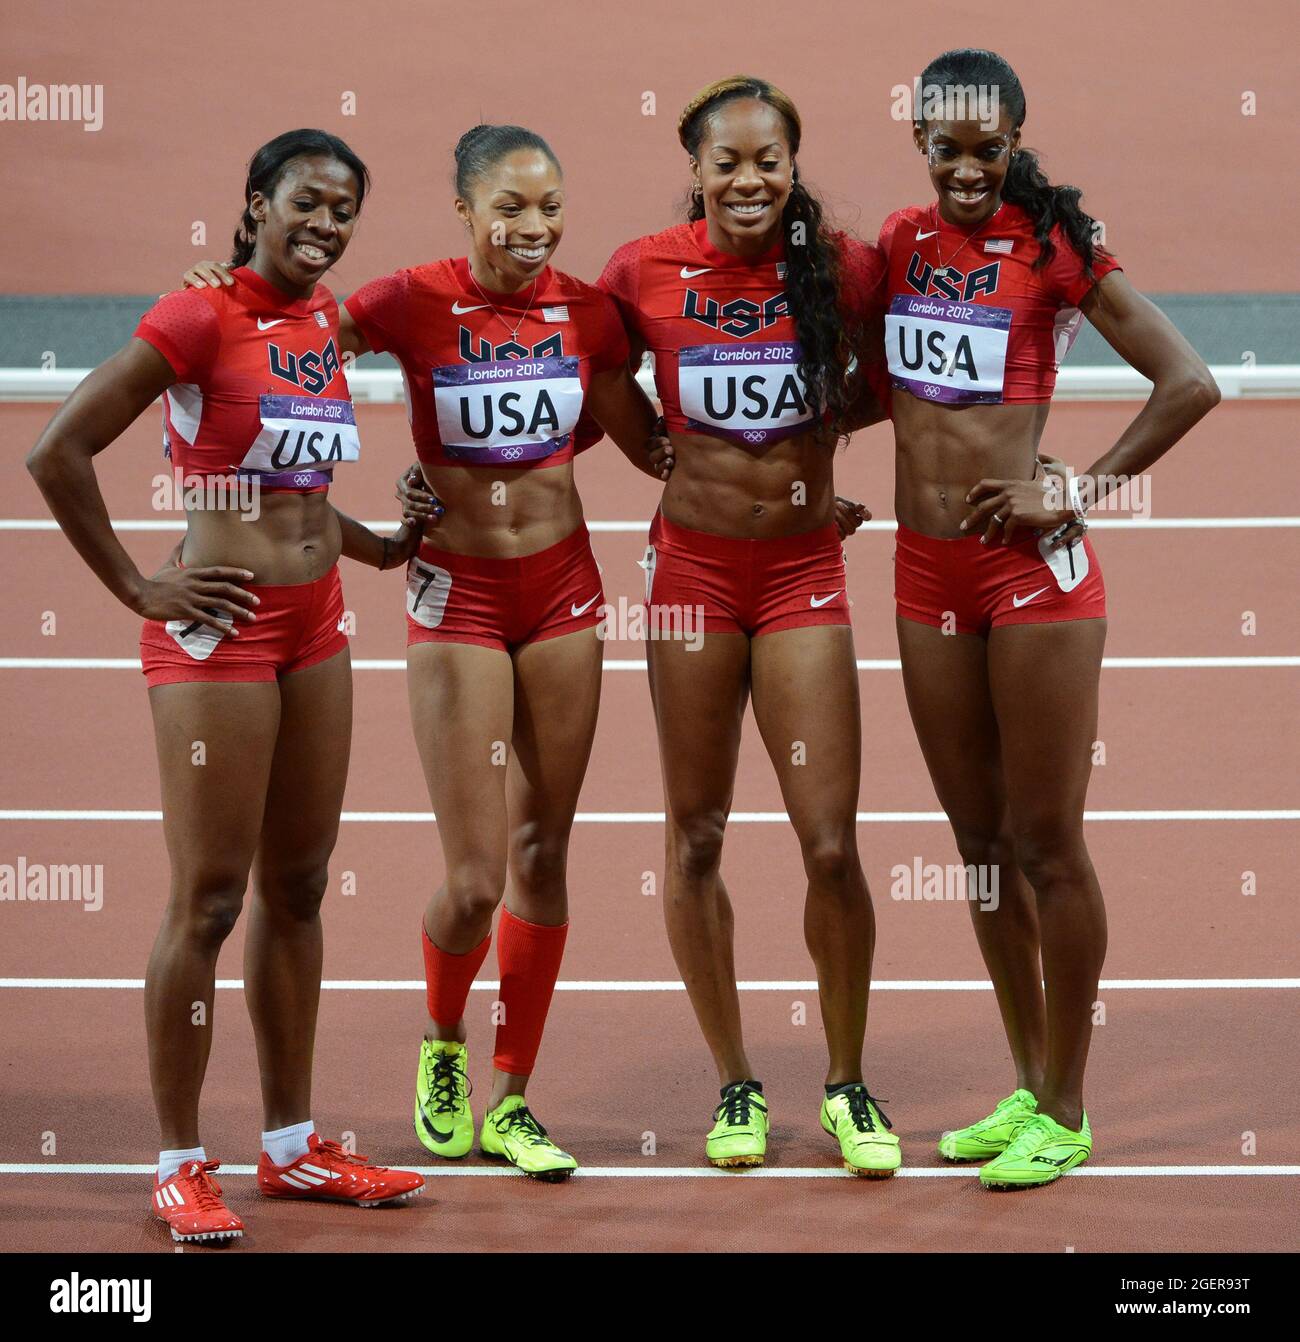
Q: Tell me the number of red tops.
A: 4